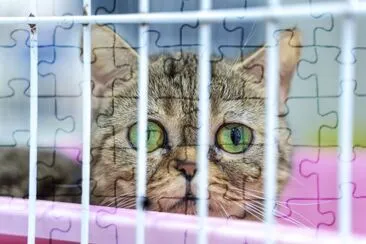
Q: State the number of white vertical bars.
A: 6